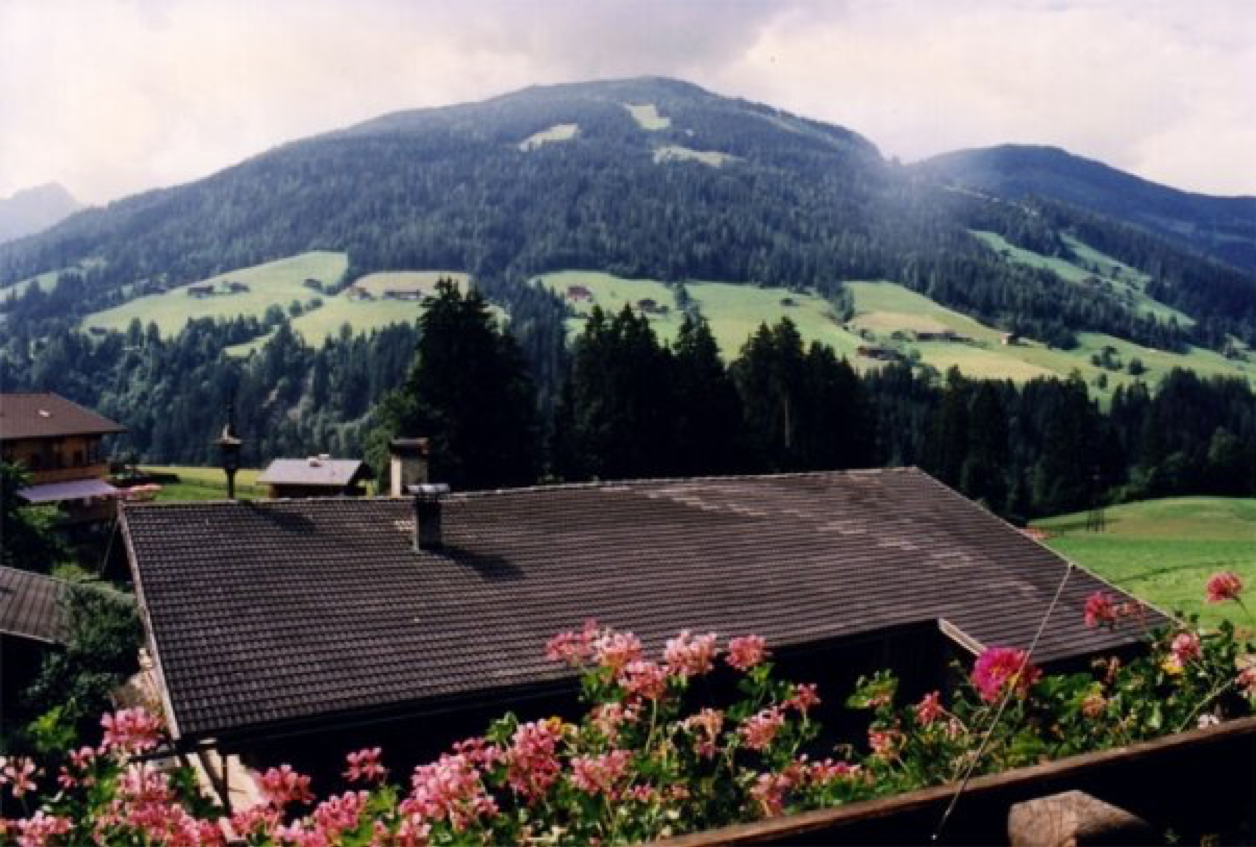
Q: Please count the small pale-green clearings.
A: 3